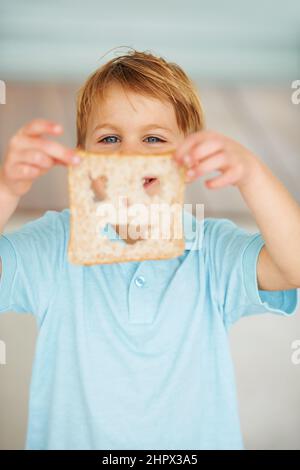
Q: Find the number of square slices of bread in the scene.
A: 1